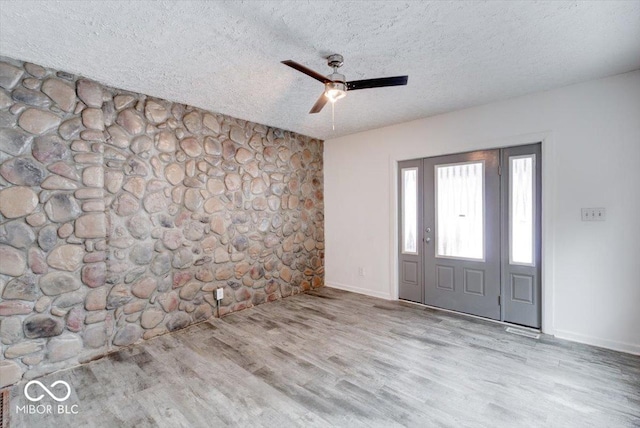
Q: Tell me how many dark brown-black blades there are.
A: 3